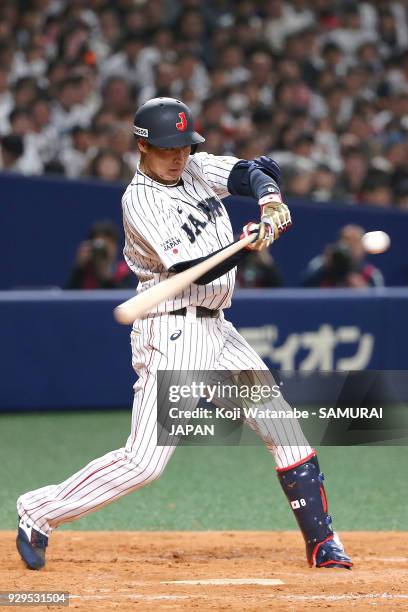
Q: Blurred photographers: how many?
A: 3